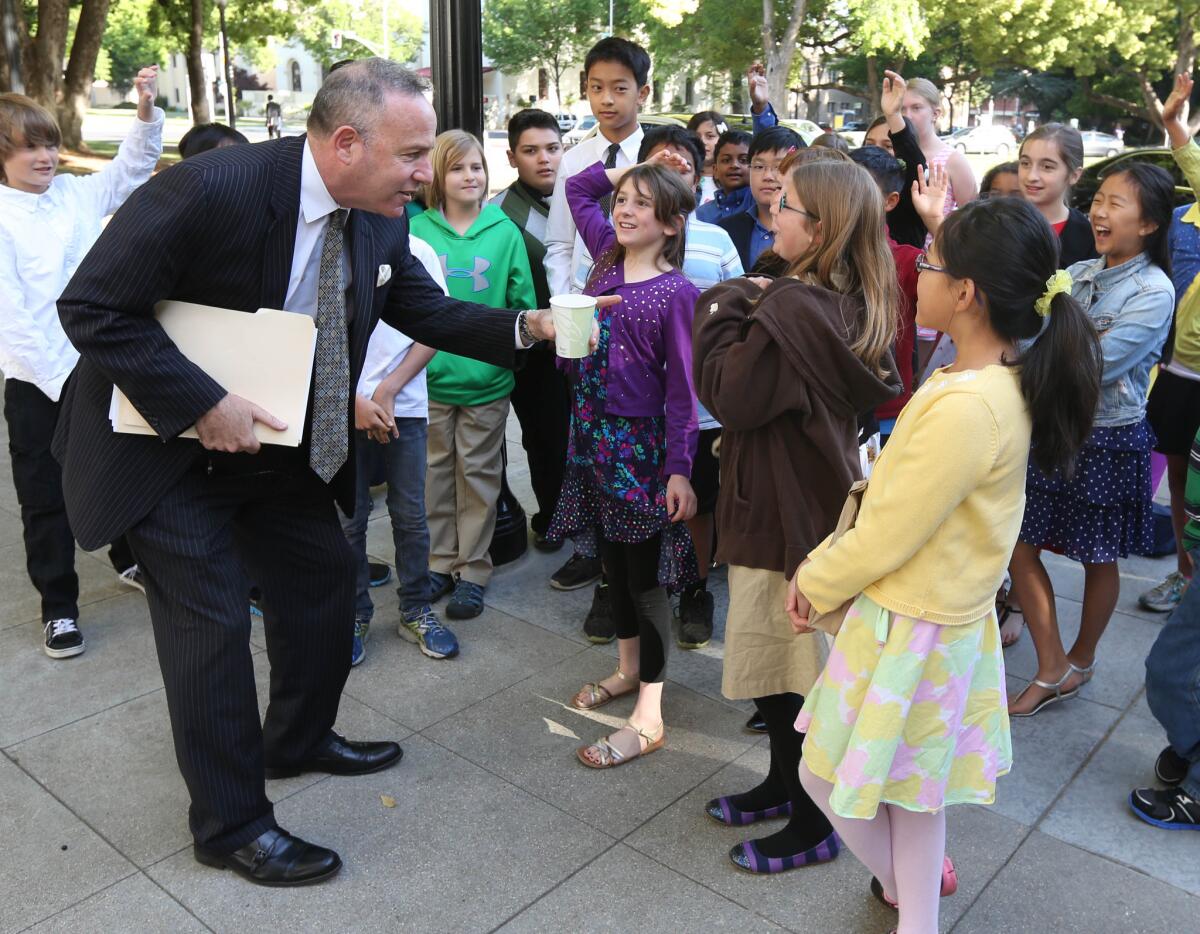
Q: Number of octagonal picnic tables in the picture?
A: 0